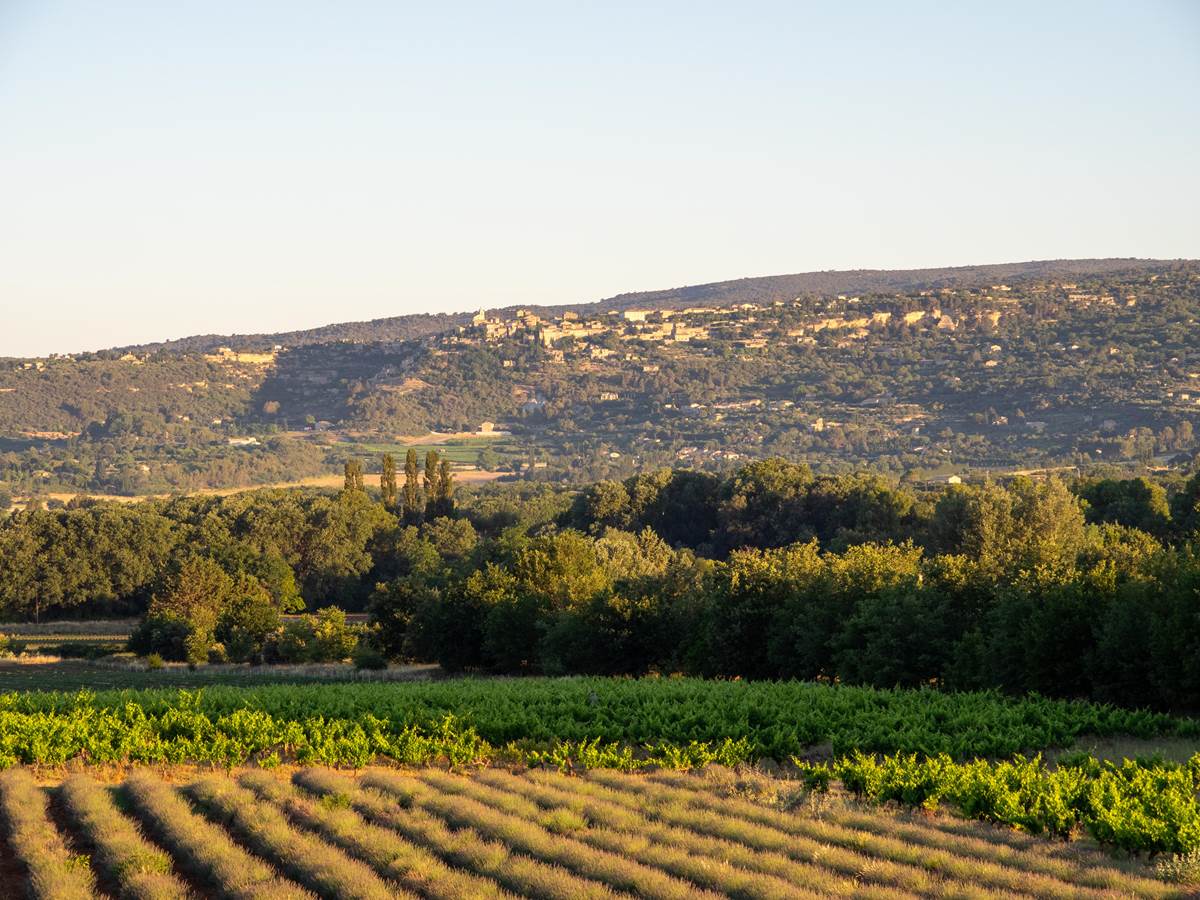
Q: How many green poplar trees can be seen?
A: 5